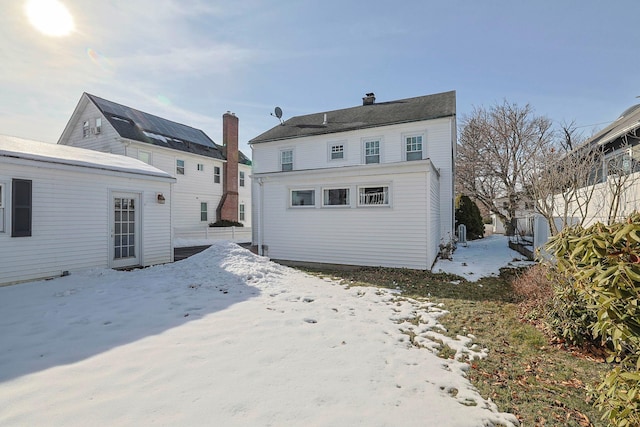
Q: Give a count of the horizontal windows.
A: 3